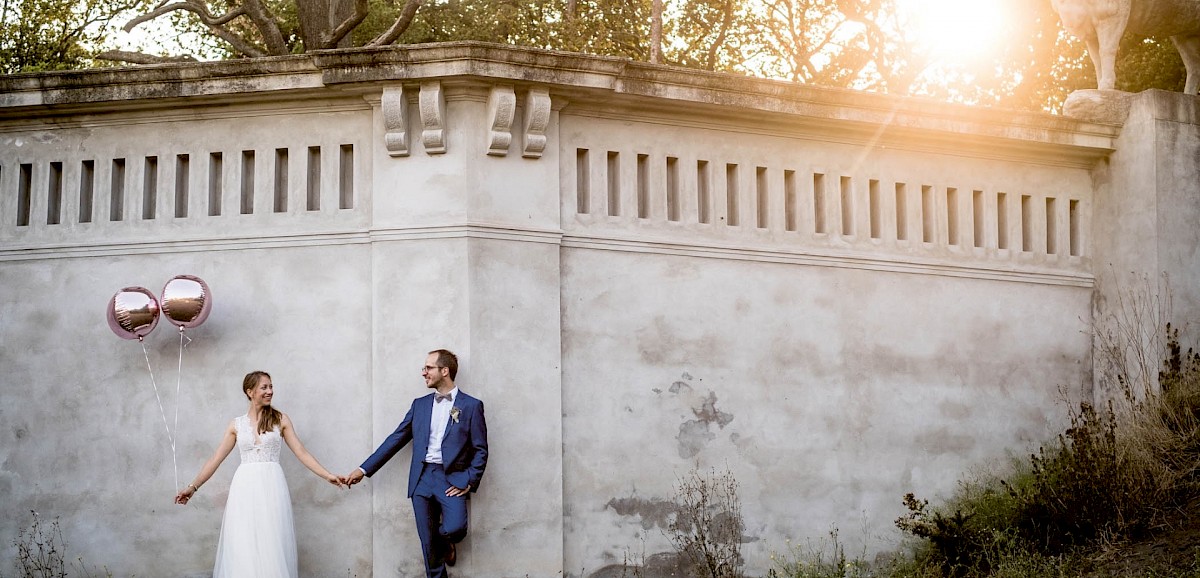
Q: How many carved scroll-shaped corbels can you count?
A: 4